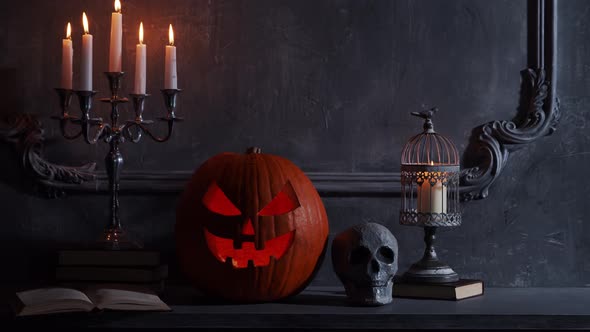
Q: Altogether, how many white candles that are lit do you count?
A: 6